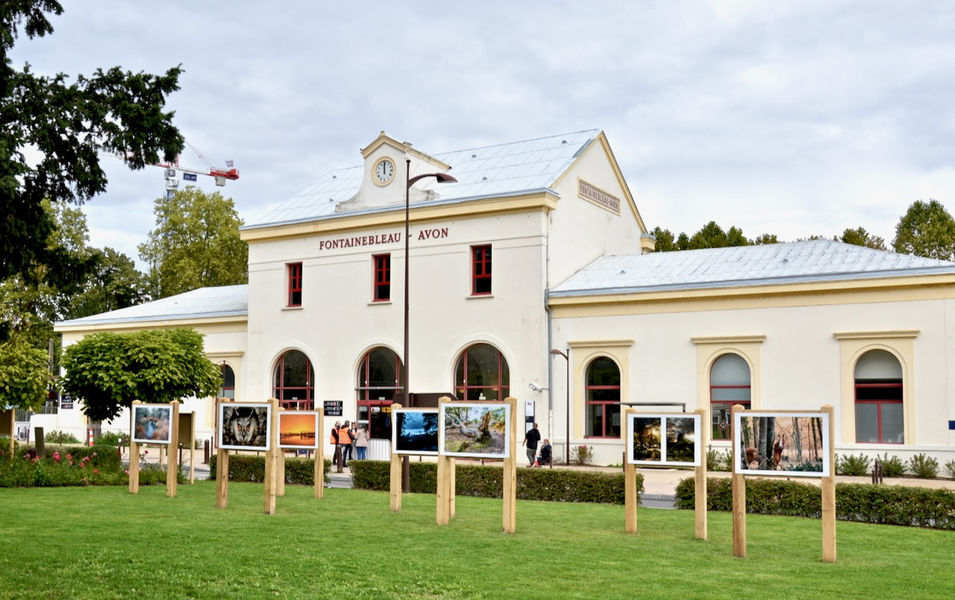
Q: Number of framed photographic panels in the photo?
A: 7